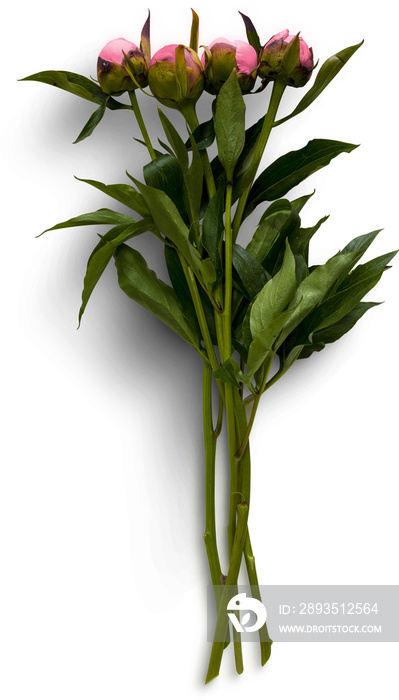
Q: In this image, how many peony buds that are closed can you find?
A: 4